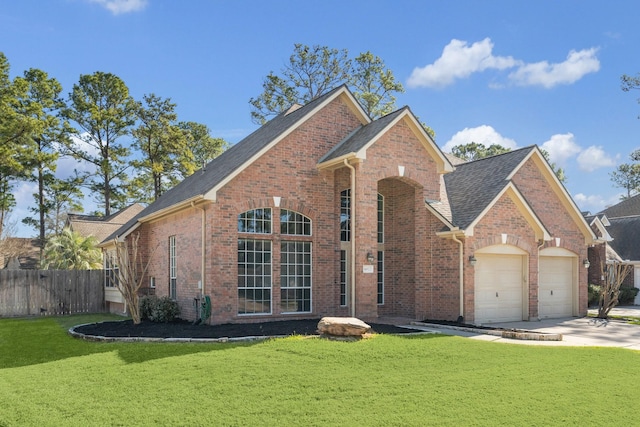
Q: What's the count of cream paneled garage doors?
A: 2